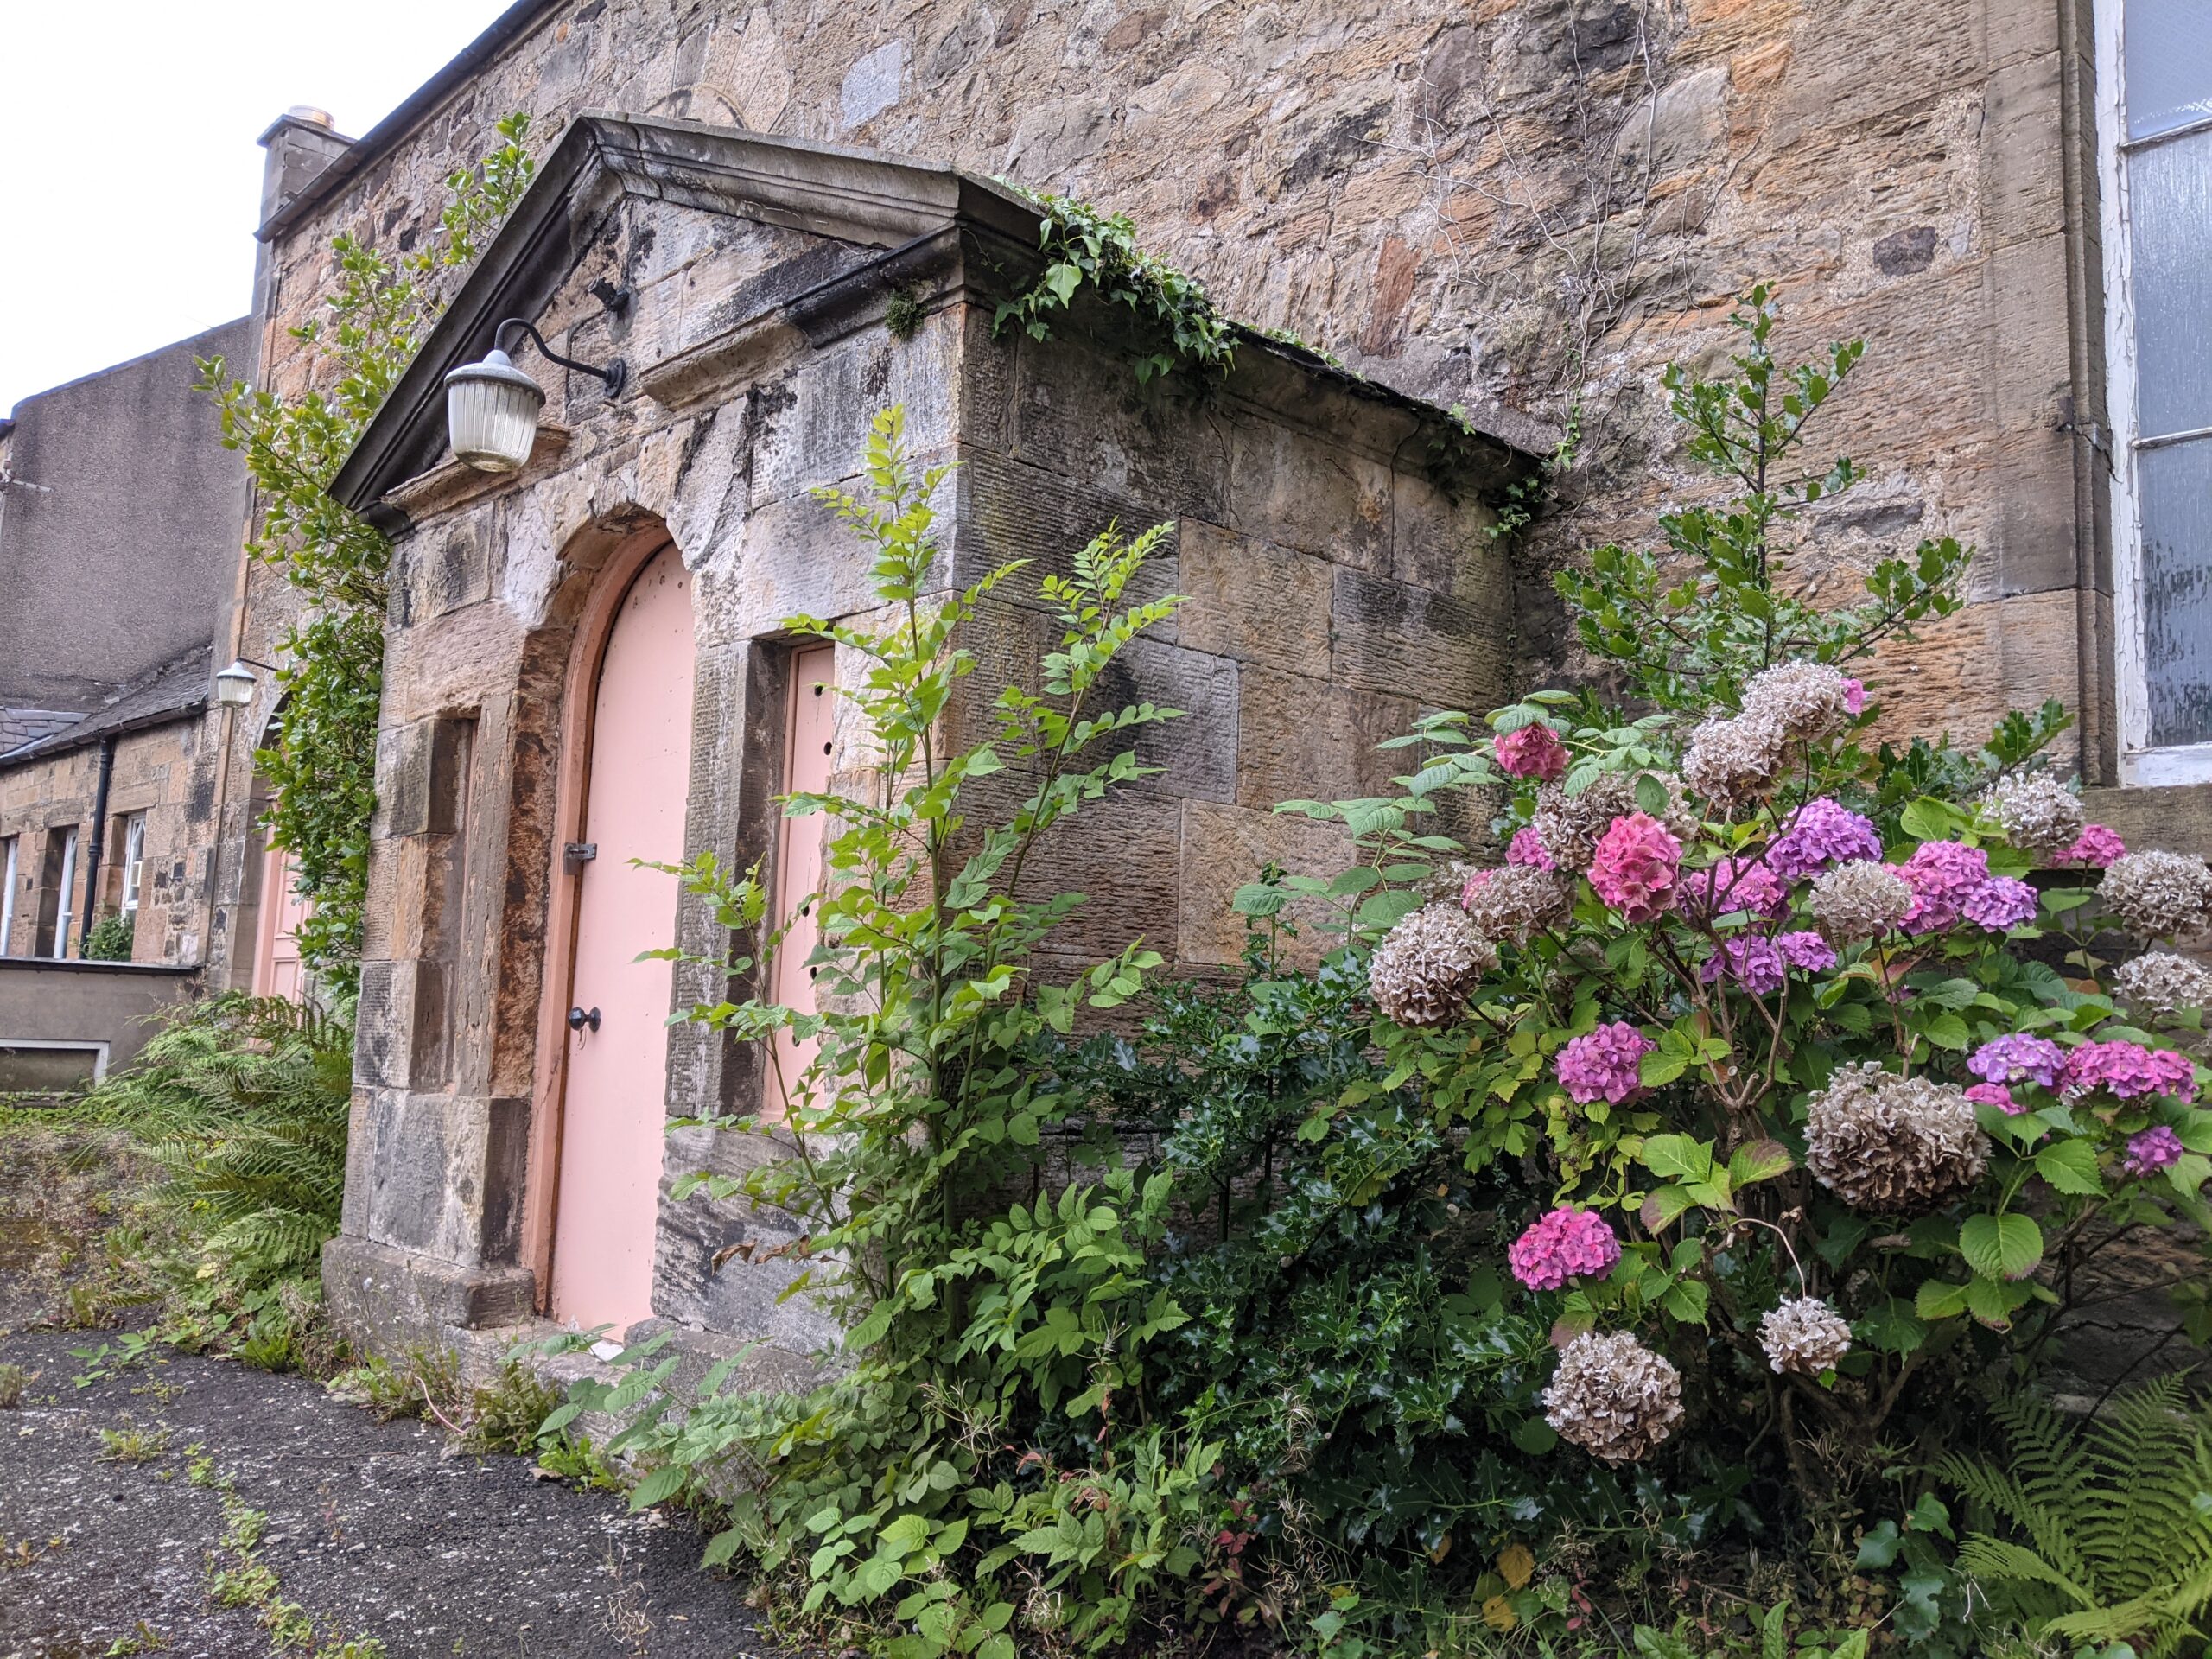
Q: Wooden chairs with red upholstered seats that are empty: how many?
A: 0